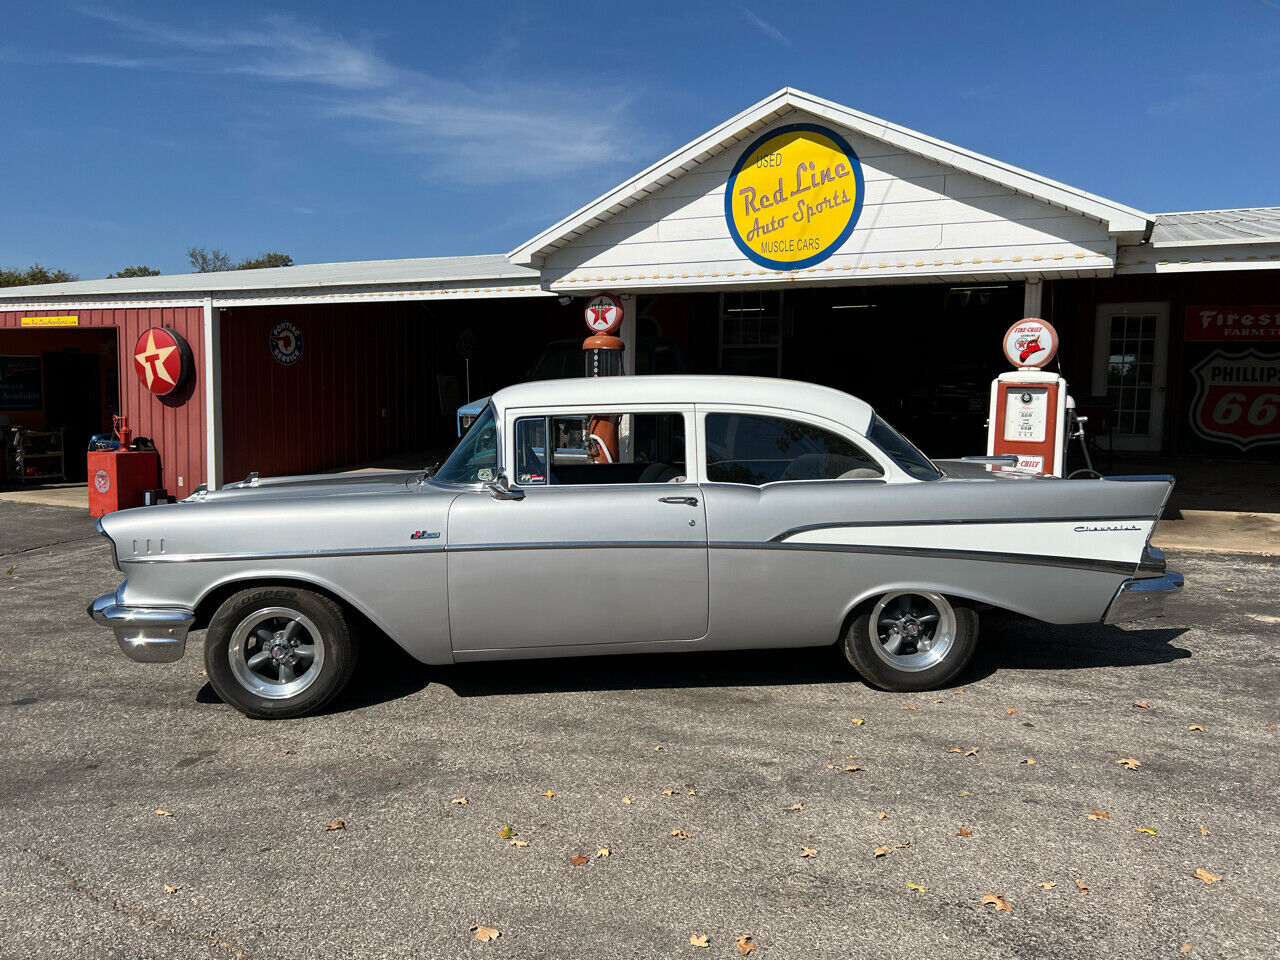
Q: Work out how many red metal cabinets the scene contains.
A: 1